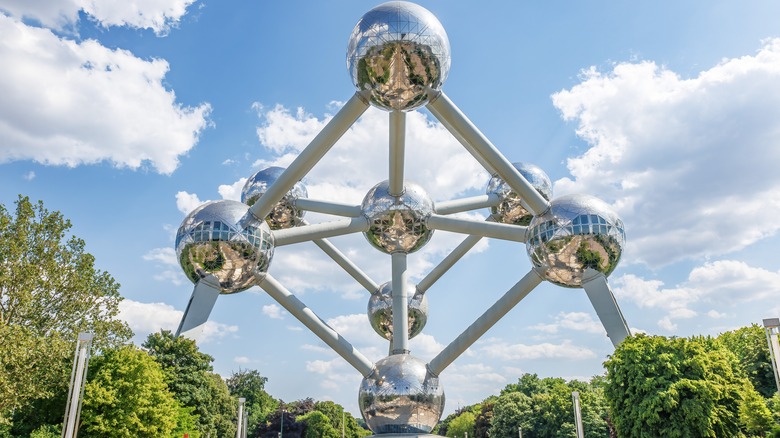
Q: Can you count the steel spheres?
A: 8